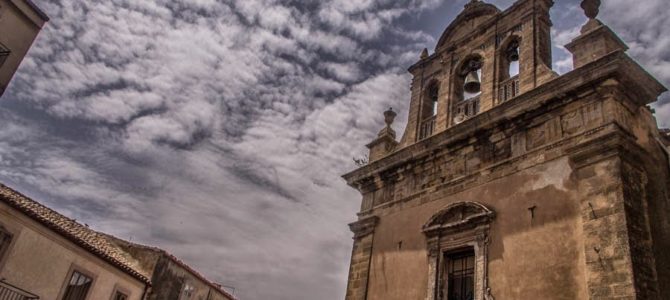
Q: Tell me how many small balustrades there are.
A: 3